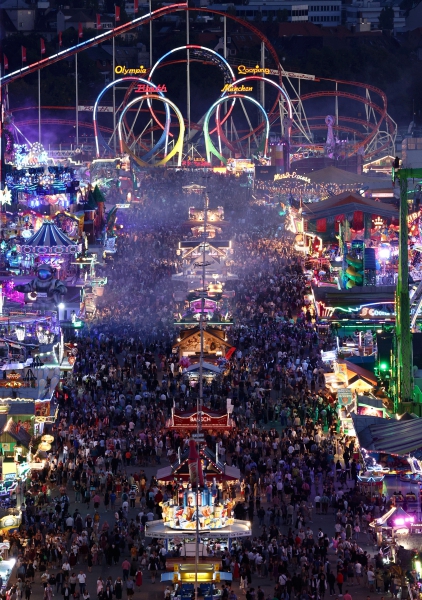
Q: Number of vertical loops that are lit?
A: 5